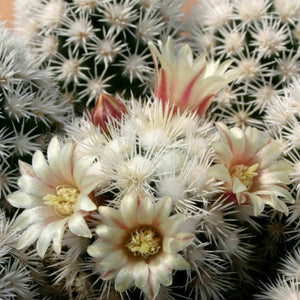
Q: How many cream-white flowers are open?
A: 4